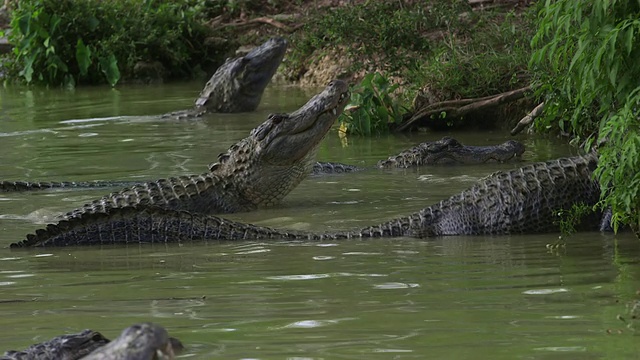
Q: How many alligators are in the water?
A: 6